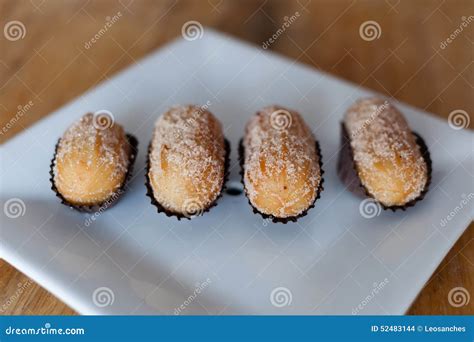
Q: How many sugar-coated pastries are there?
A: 4